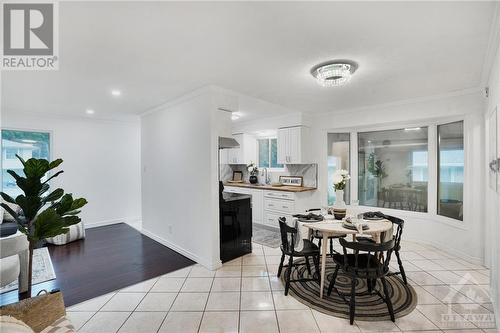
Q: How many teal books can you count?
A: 0